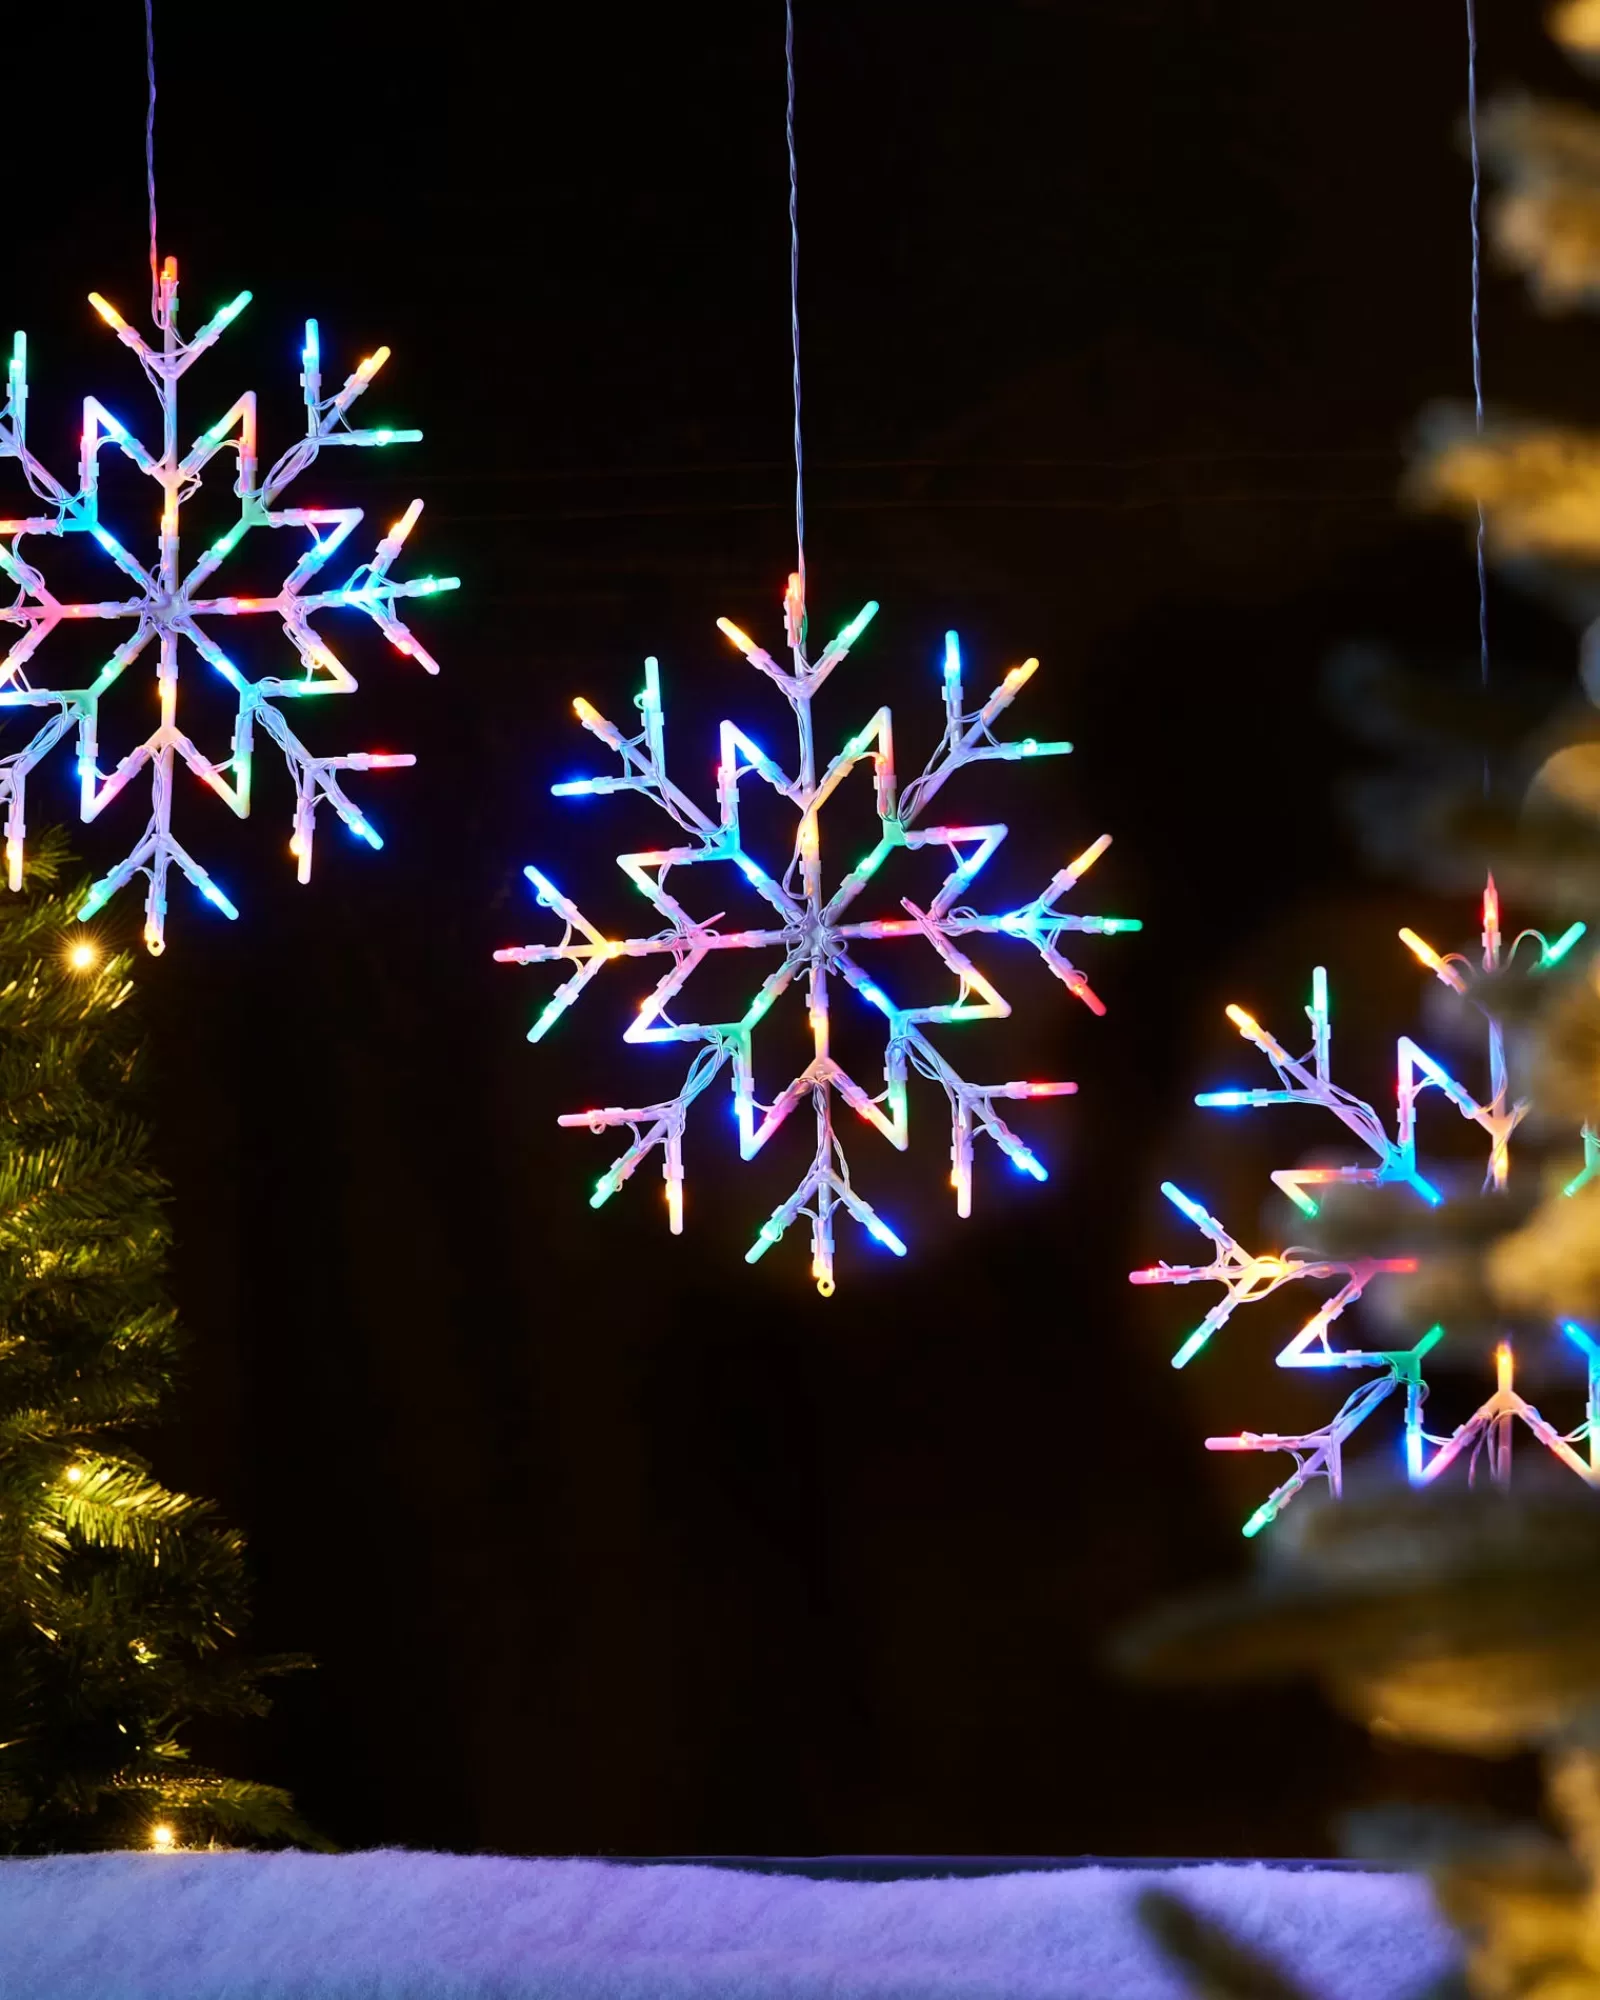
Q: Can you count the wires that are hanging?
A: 3